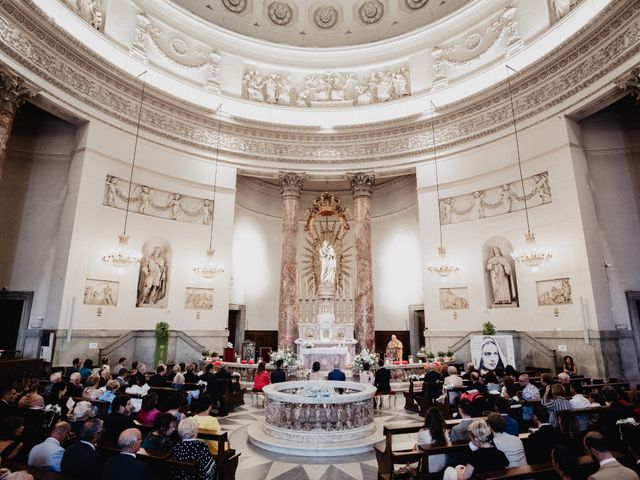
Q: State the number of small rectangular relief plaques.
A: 4